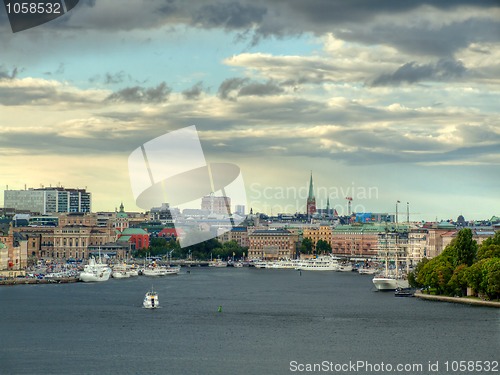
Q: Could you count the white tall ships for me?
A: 1